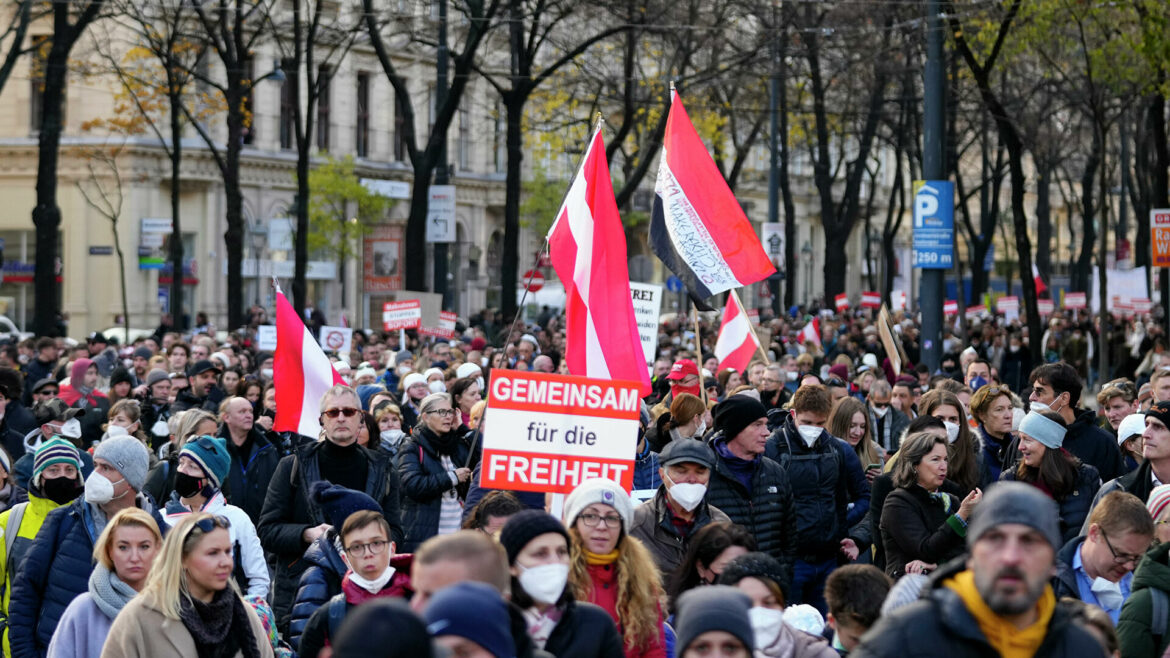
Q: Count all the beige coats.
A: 1